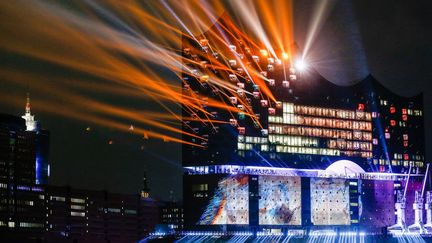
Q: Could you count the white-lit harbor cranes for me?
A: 3